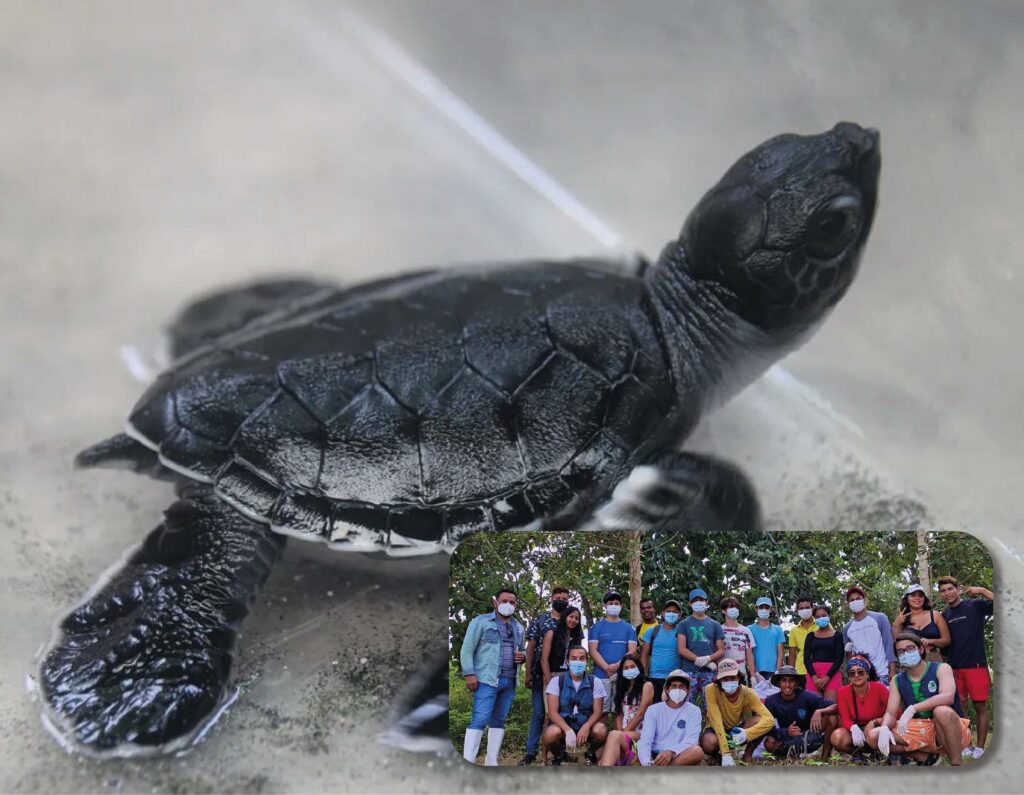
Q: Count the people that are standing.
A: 14